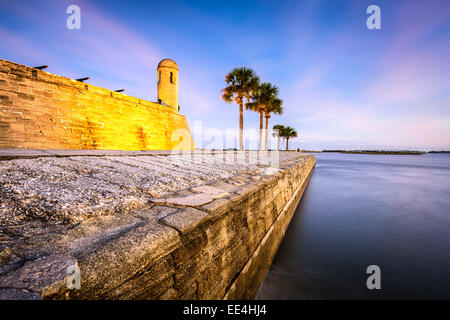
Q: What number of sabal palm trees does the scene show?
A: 5